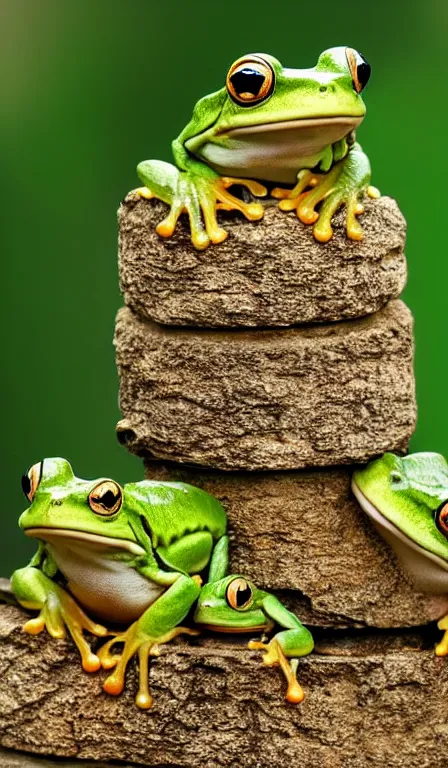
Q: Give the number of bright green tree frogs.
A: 4